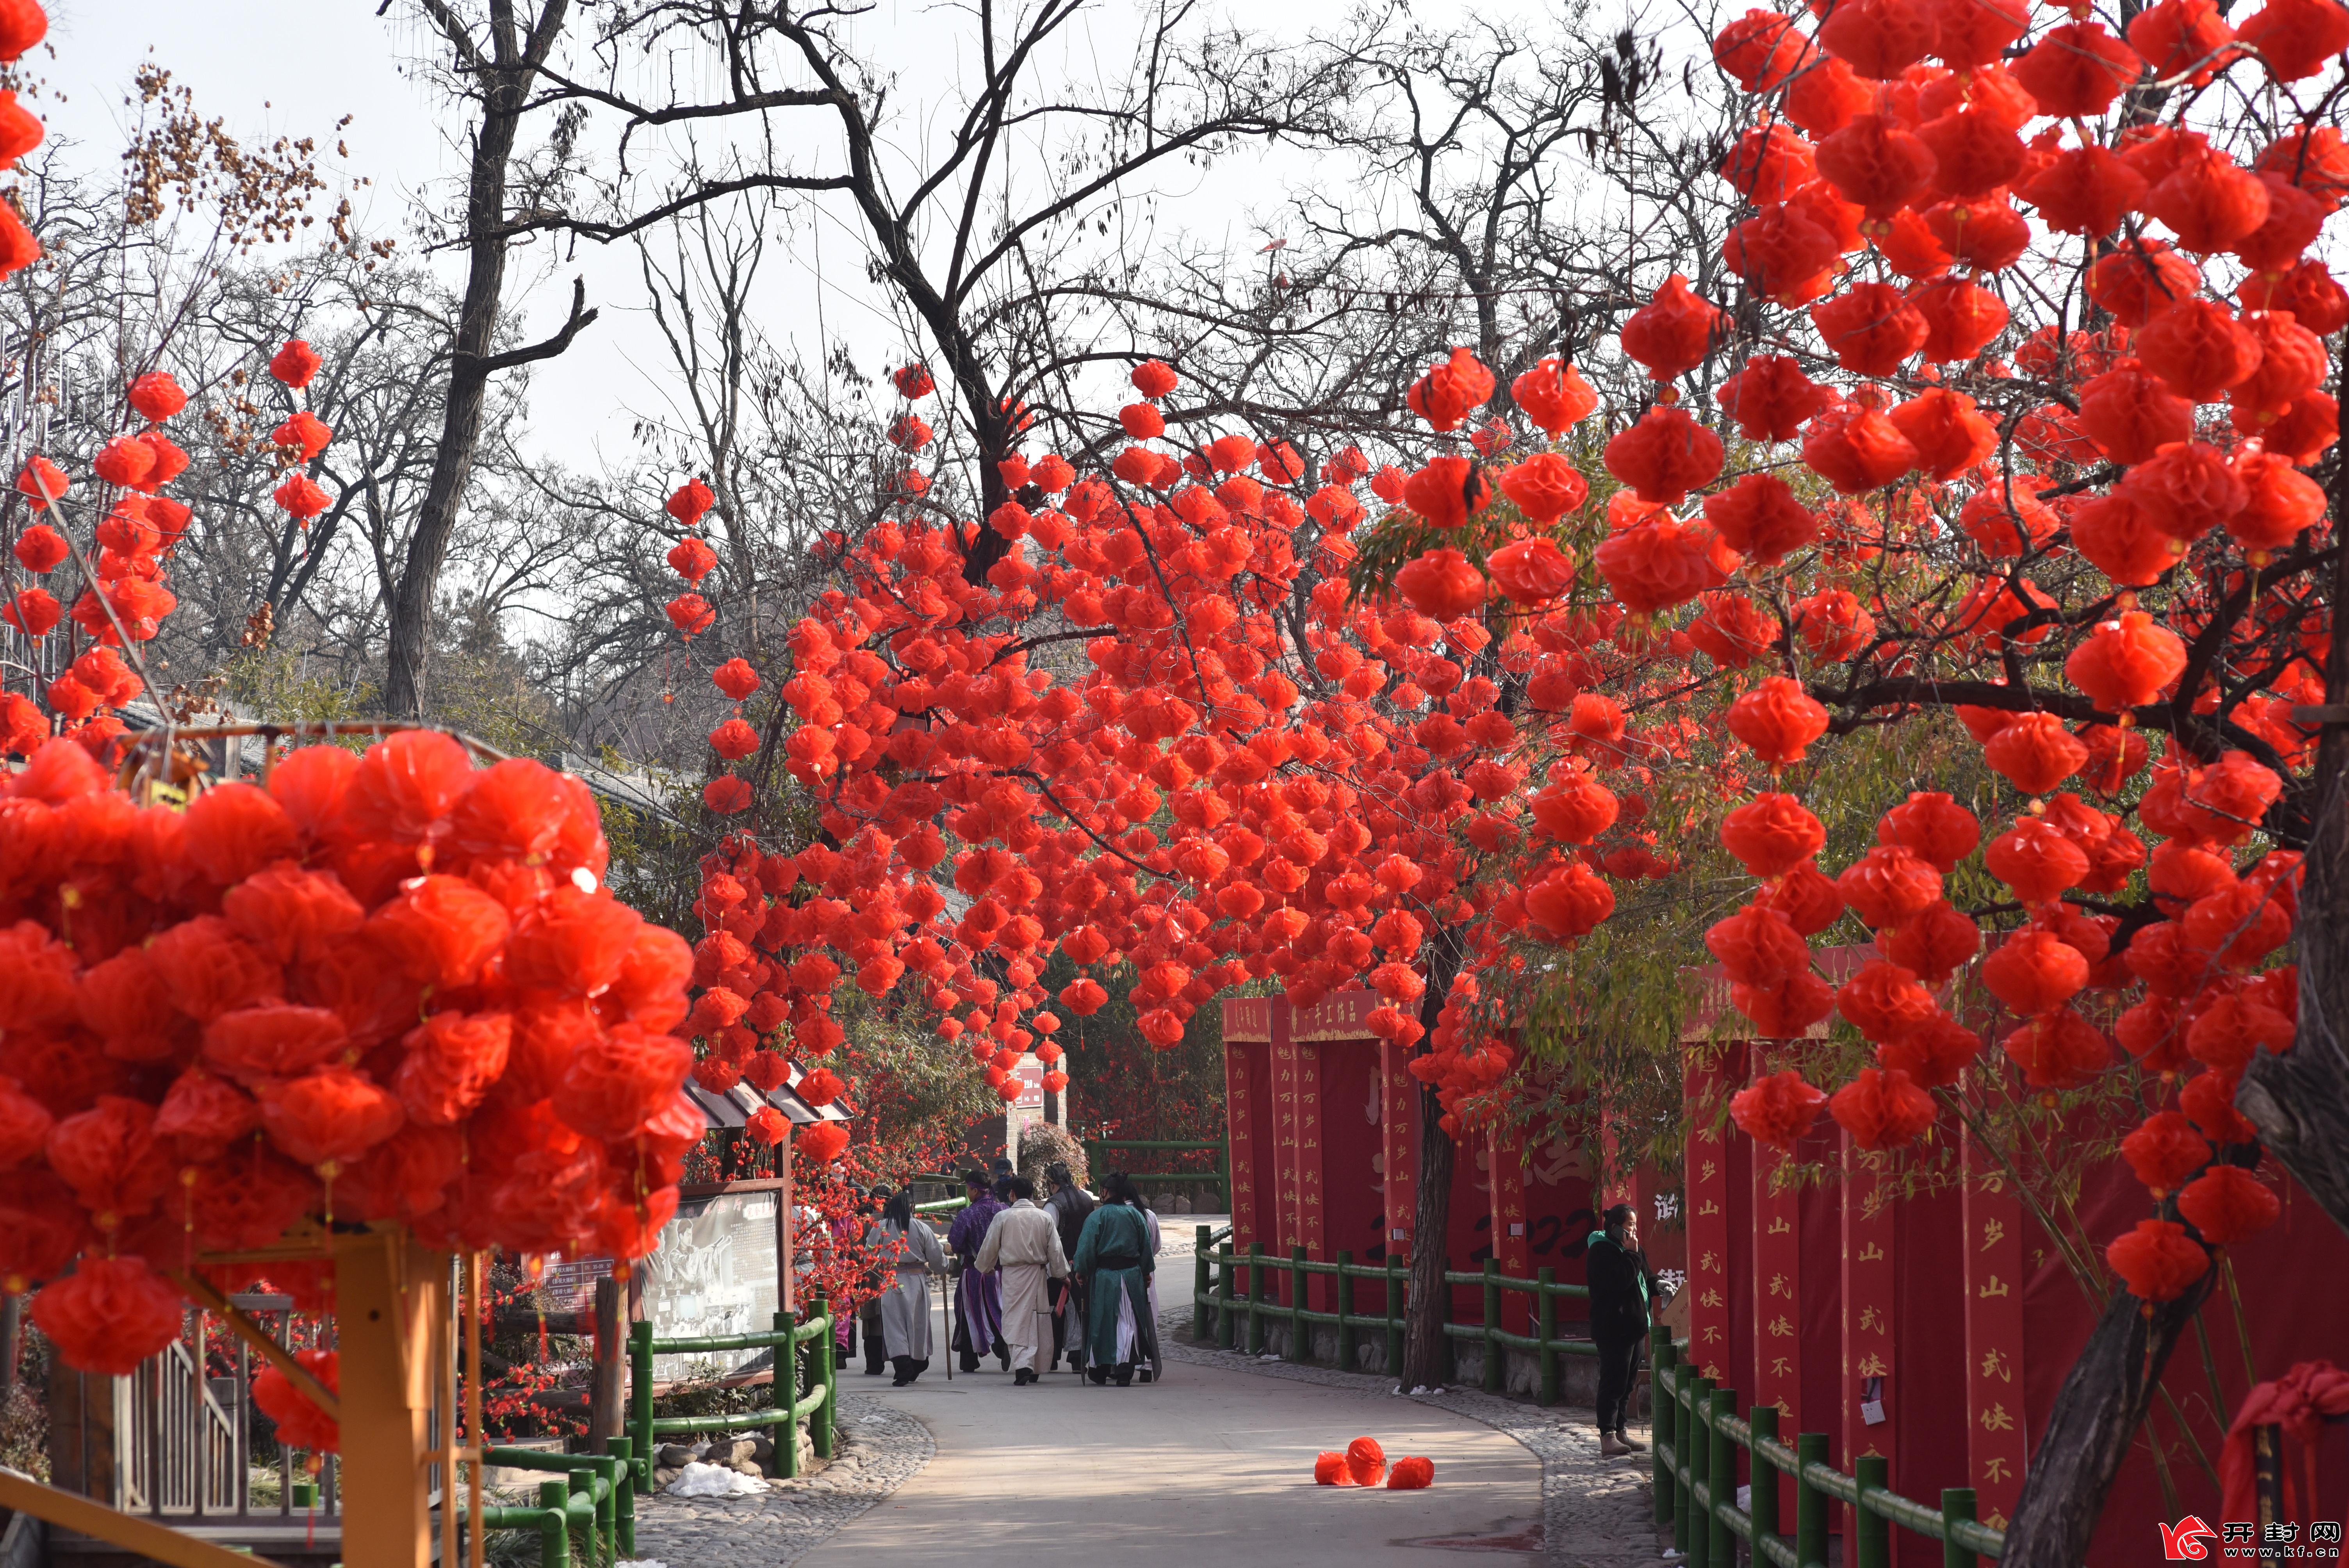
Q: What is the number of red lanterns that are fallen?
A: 3